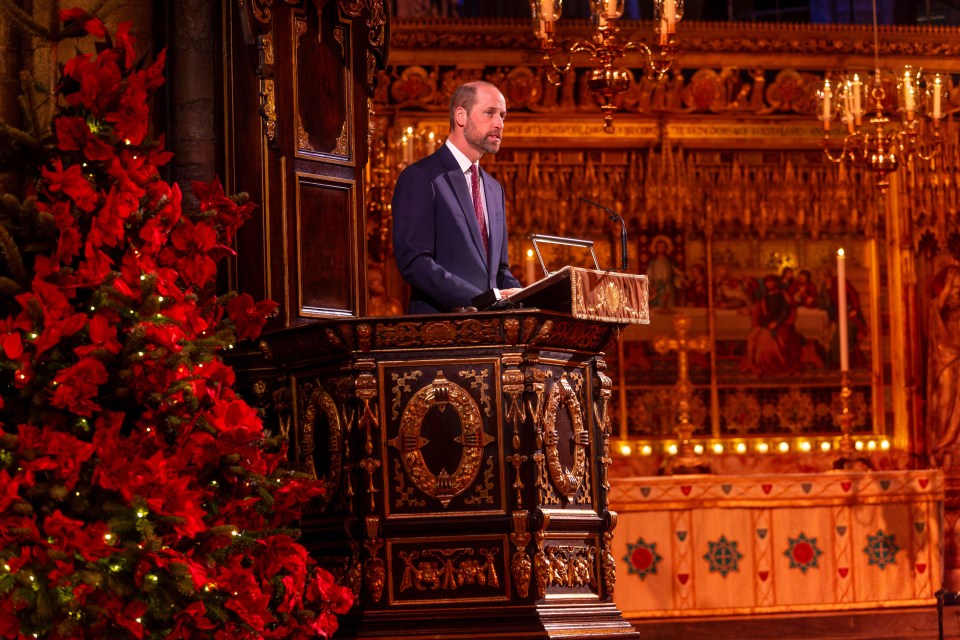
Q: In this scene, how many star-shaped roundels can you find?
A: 4